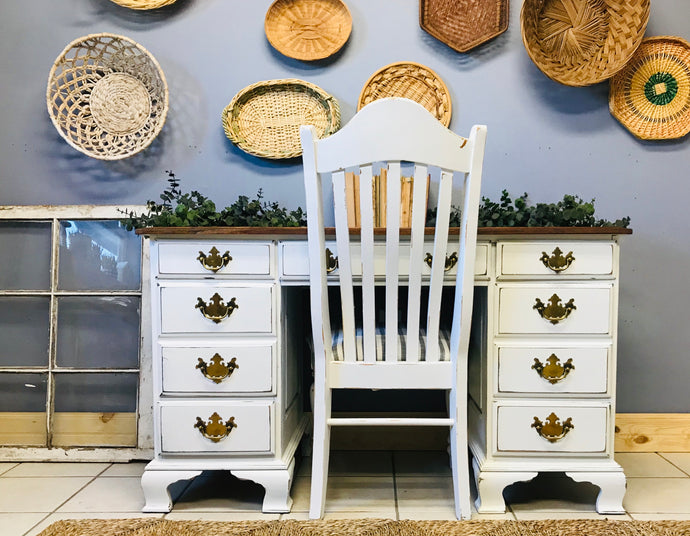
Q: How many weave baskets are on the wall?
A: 8